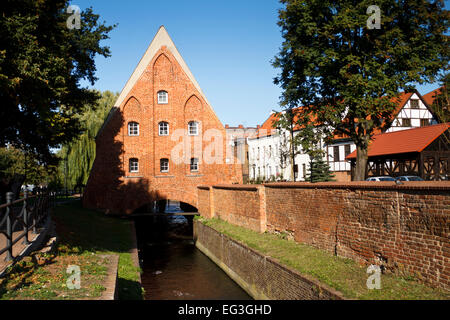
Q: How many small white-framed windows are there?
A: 7